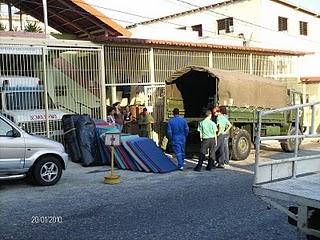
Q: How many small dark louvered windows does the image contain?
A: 2